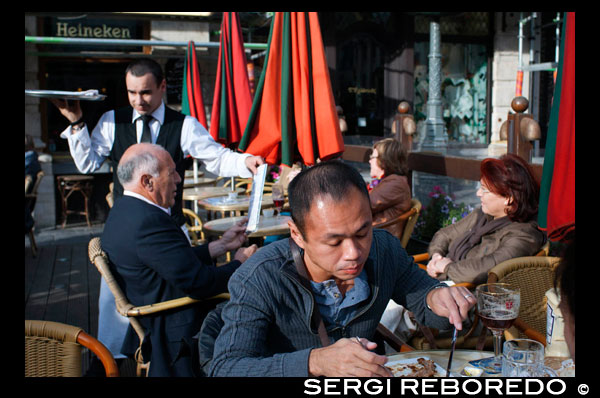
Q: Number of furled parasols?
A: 4